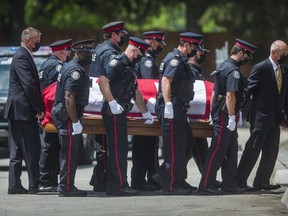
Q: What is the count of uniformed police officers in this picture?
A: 8